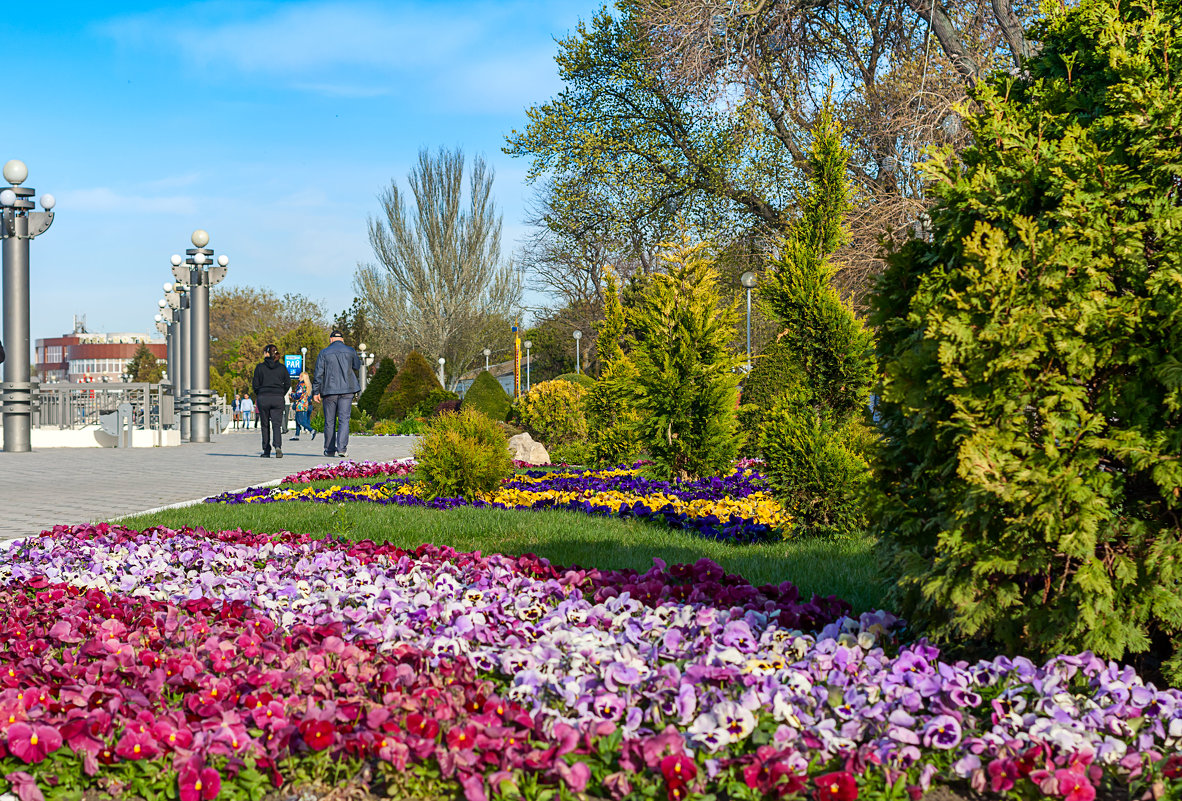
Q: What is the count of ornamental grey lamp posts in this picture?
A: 5